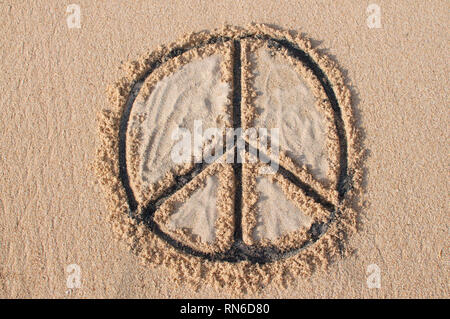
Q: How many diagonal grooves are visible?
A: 2